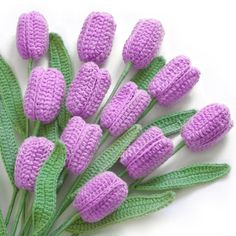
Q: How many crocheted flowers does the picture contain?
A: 12